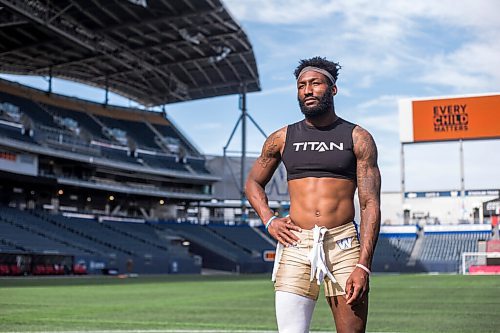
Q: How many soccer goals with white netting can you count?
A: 1